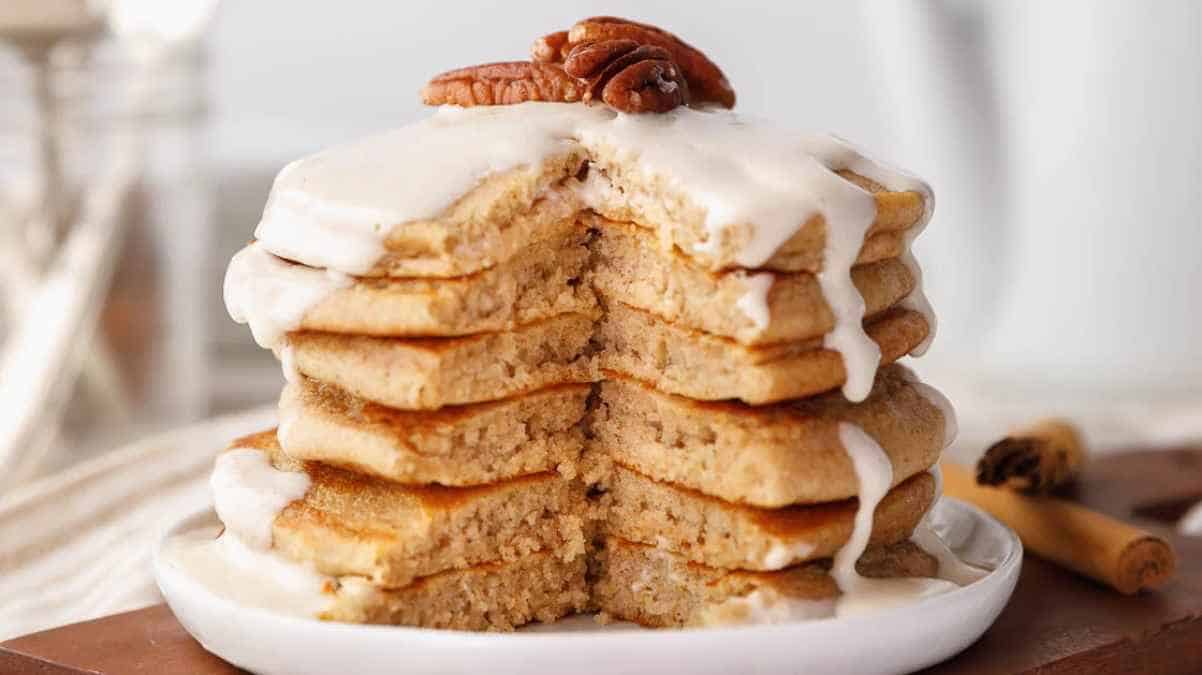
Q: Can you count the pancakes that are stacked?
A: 6